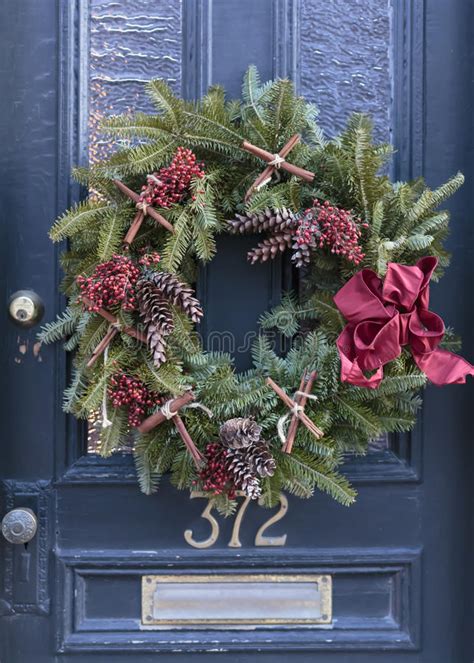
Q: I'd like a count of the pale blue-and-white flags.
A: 0